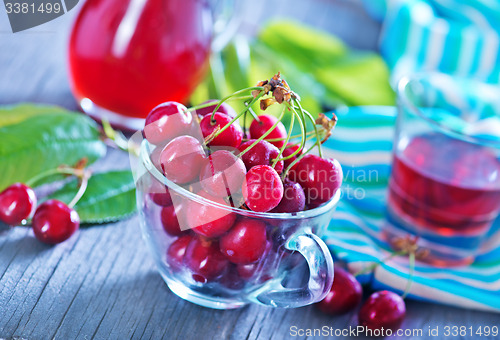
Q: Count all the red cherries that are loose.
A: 4